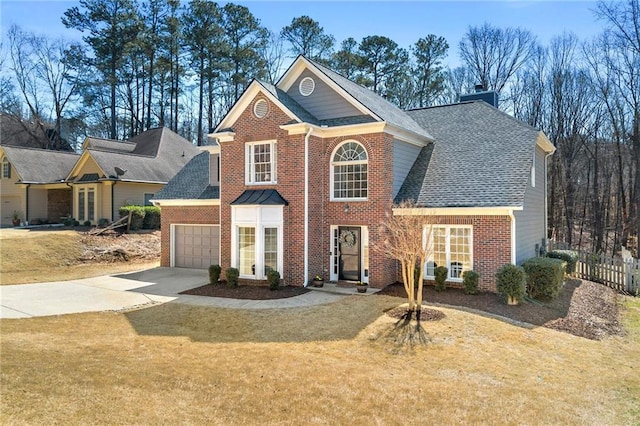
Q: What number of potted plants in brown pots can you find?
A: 2